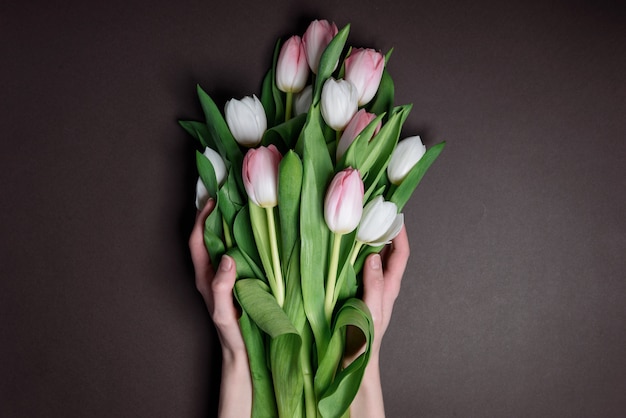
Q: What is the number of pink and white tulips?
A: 12